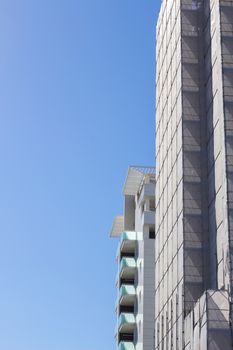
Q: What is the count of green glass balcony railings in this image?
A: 5